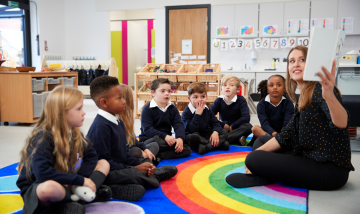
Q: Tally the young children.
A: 7